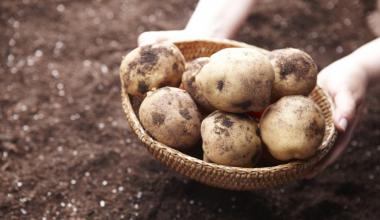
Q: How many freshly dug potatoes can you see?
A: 7